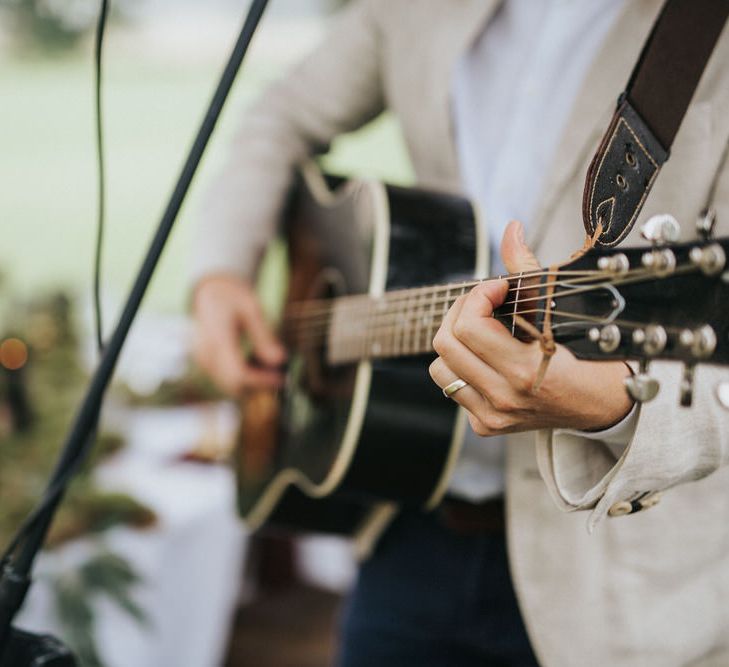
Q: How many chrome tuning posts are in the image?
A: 6